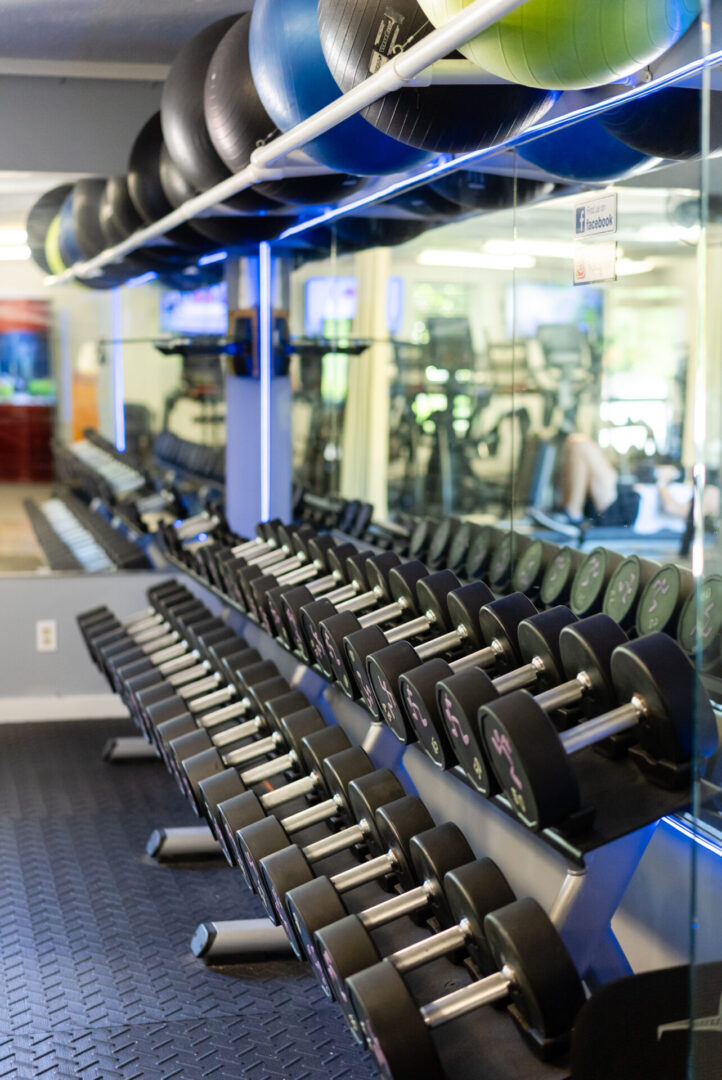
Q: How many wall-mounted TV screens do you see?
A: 3